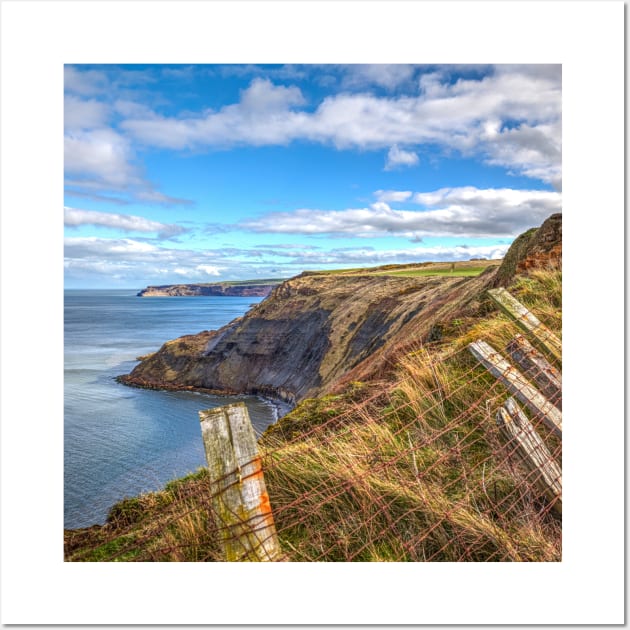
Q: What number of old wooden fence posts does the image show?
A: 5